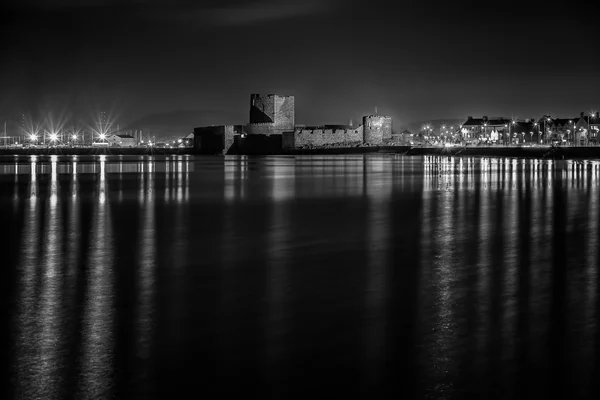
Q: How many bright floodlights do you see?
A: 4